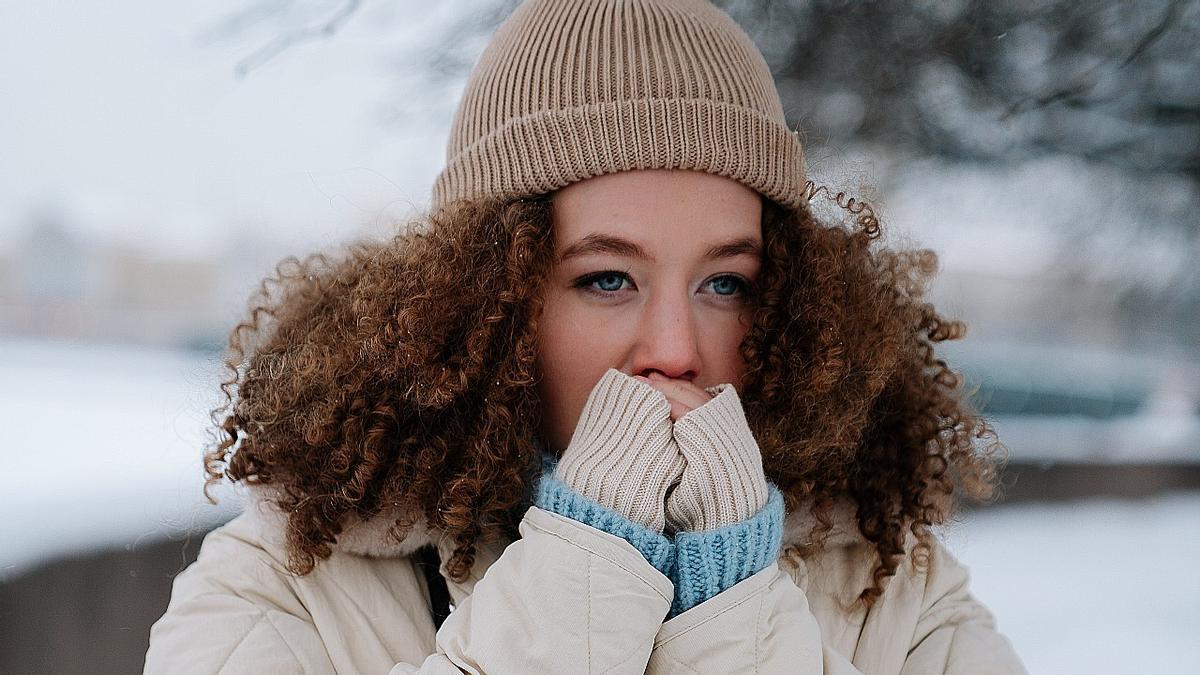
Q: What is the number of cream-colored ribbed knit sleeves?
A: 2